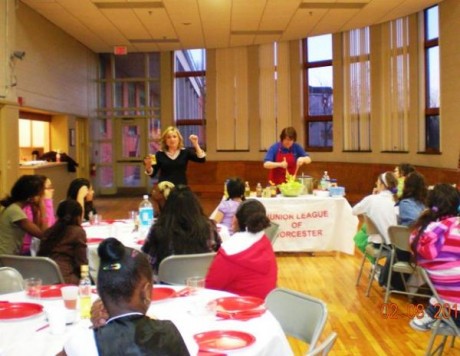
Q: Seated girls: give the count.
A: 13